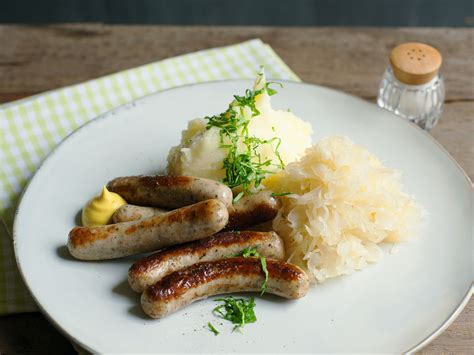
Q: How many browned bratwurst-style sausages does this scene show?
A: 5